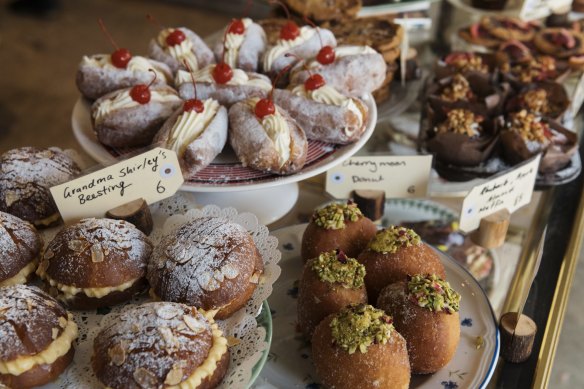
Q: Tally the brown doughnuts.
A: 5